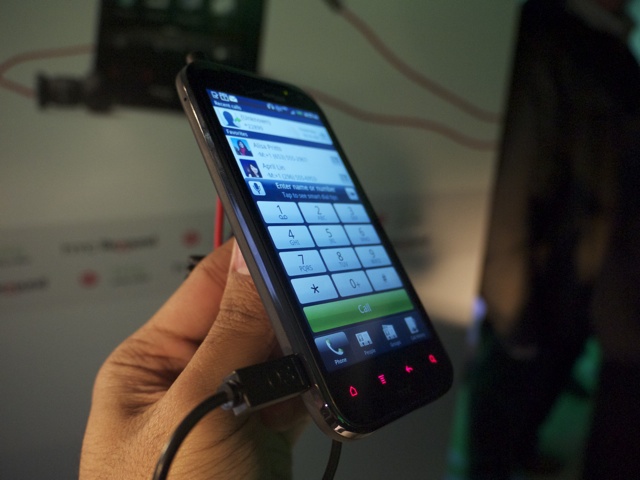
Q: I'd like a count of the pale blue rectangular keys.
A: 12